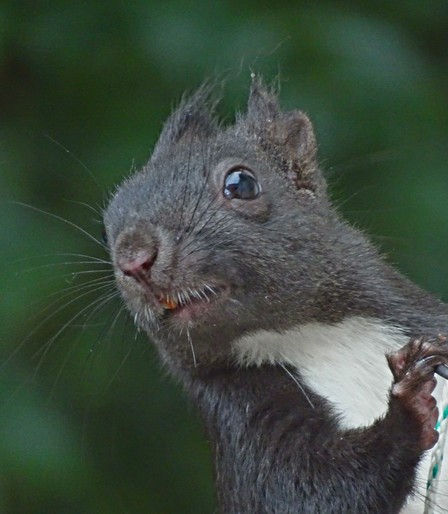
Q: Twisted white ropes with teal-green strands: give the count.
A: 1